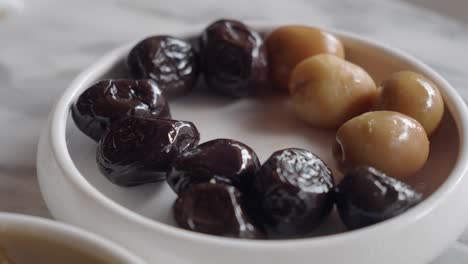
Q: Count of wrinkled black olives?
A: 8